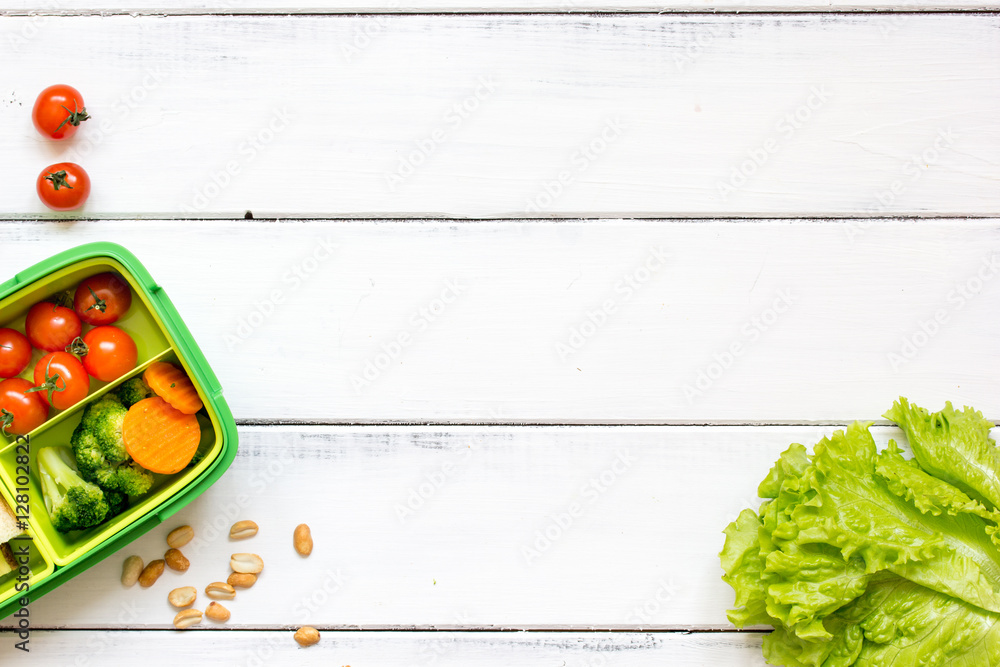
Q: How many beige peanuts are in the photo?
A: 13